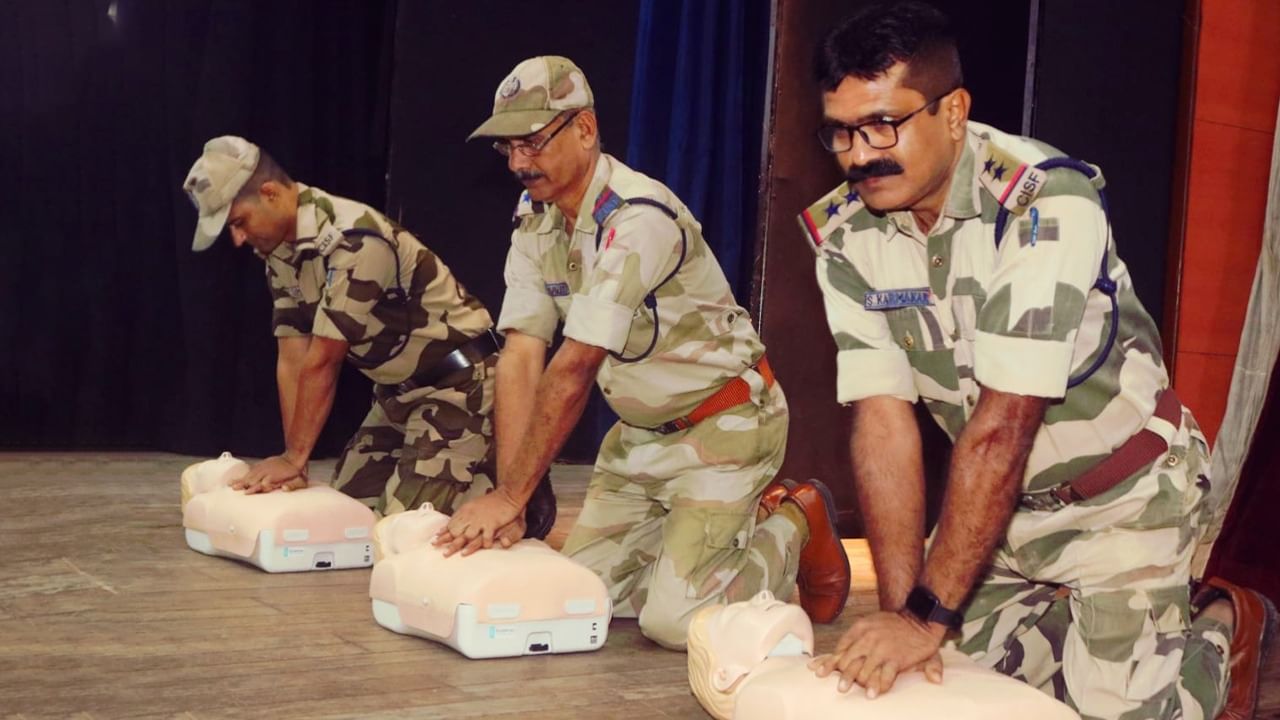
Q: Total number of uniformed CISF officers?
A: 3